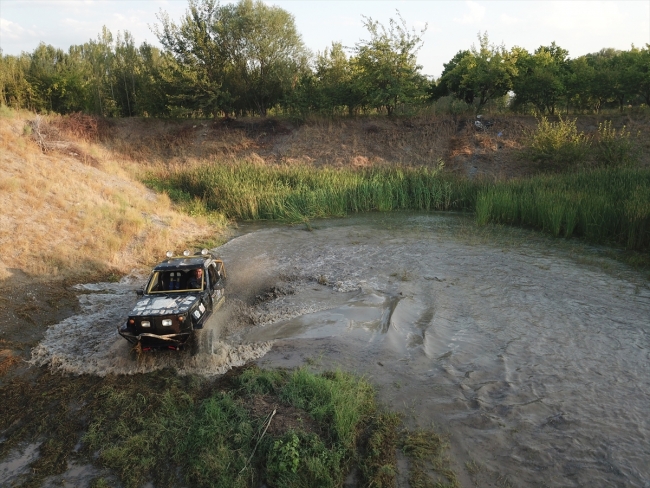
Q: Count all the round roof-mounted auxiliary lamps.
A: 3